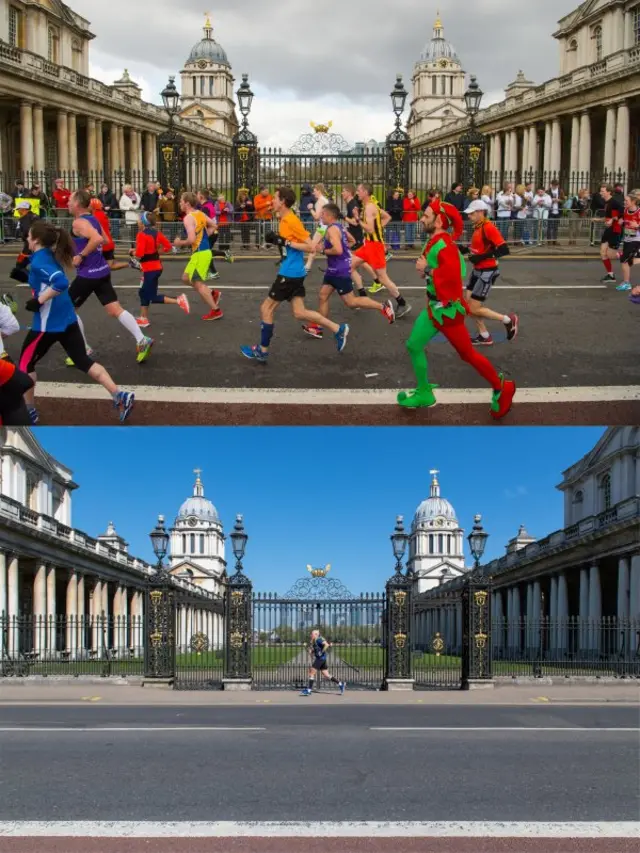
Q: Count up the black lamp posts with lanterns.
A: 8